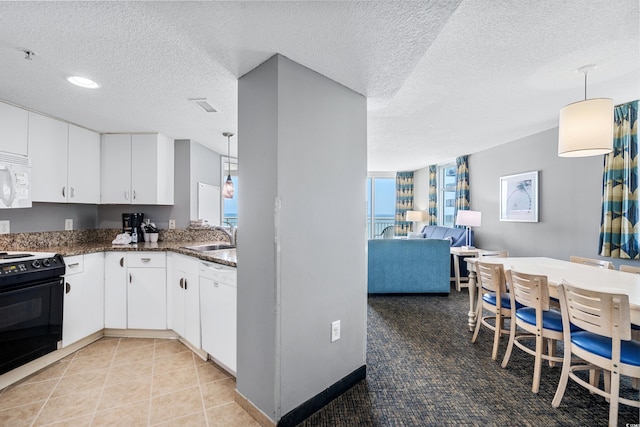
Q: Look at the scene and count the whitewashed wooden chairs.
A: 6